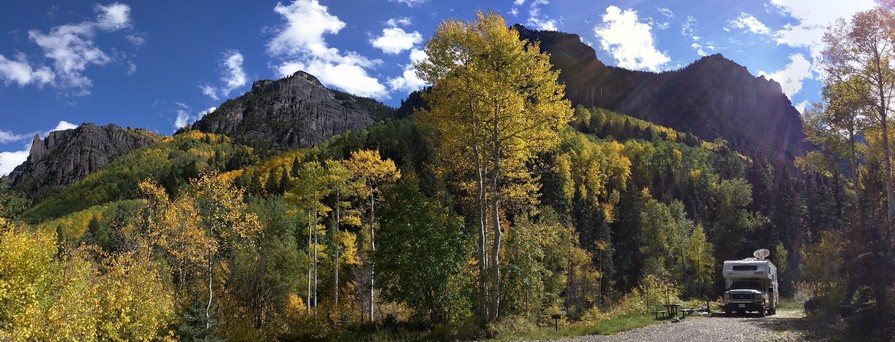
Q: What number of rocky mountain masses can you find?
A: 3